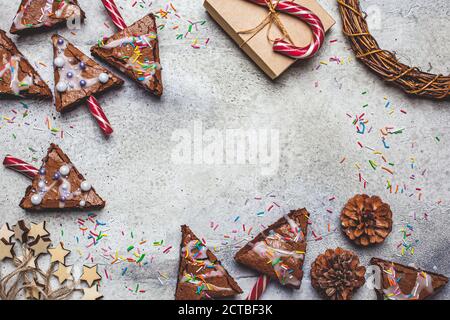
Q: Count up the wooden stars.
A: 11